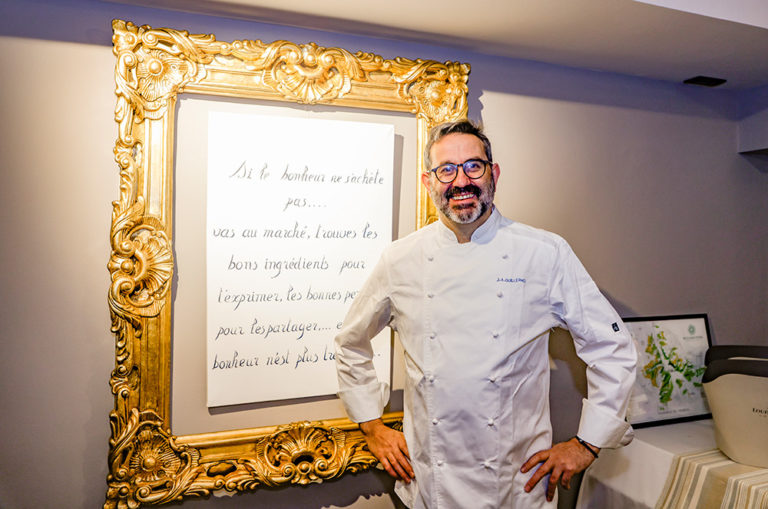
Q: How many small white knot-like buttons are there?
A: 12